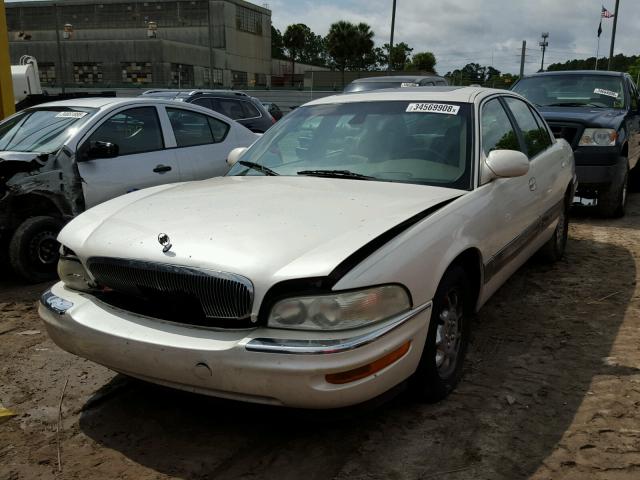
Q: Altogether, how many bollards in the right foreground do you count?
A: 0